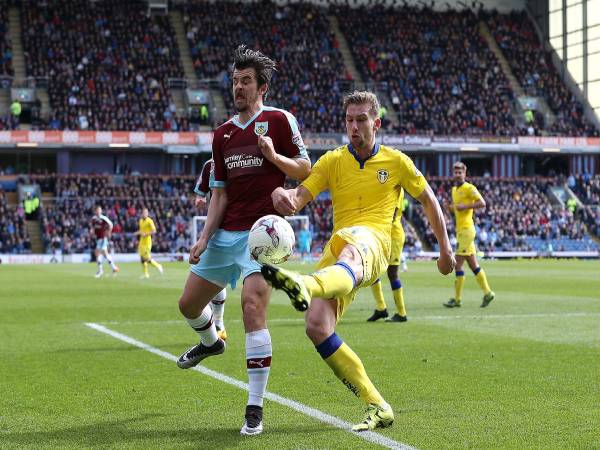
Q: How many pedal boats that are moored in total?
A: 0